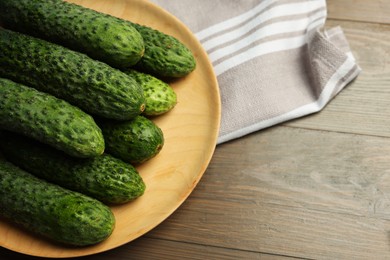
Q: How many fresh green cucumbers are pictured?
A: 8